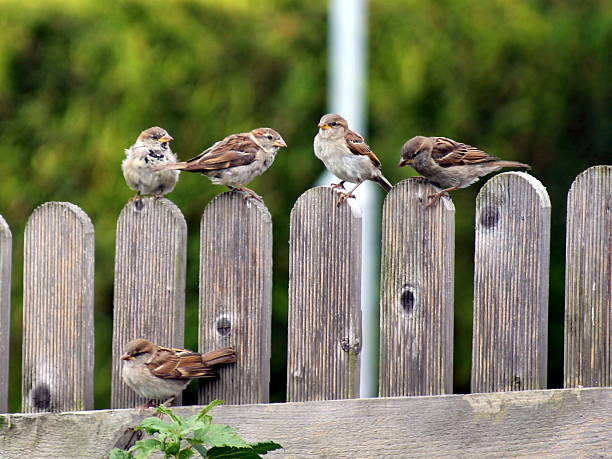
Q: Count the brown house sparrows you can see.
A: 5